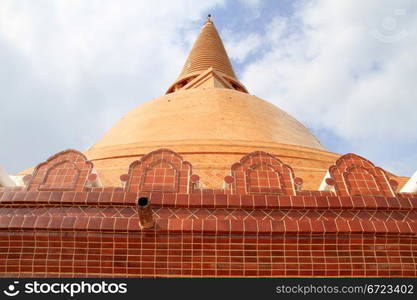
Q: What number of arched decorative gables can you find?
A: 4